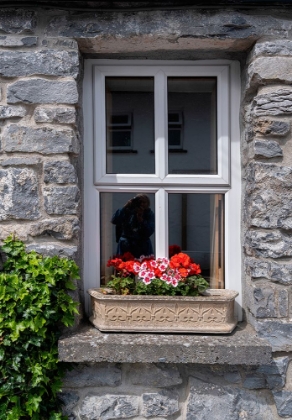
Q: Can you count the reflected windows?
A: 2